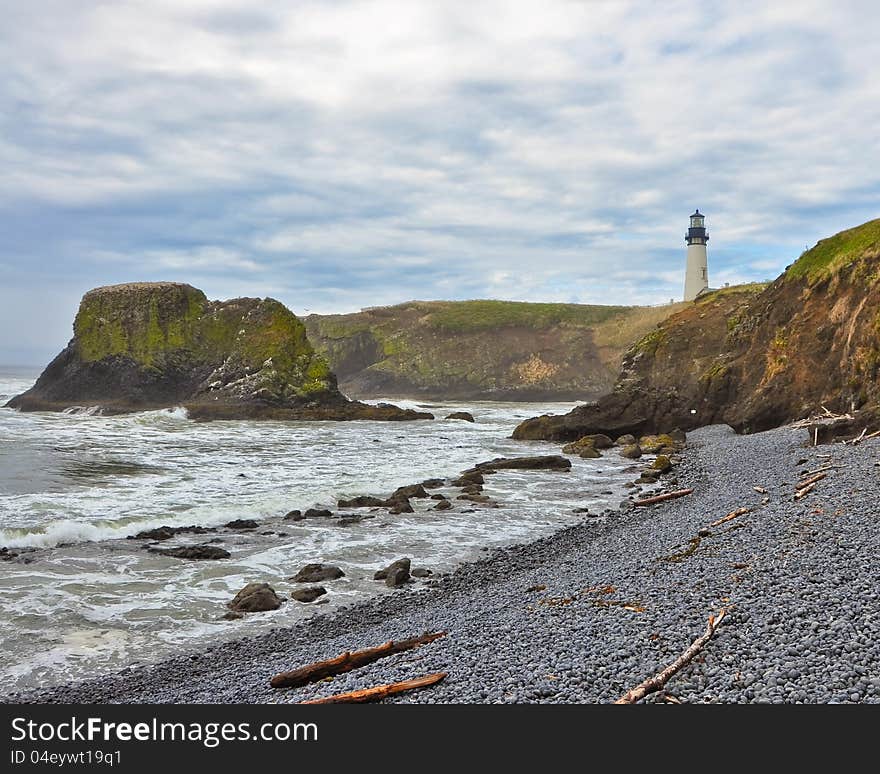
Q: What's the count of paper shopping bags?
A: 0